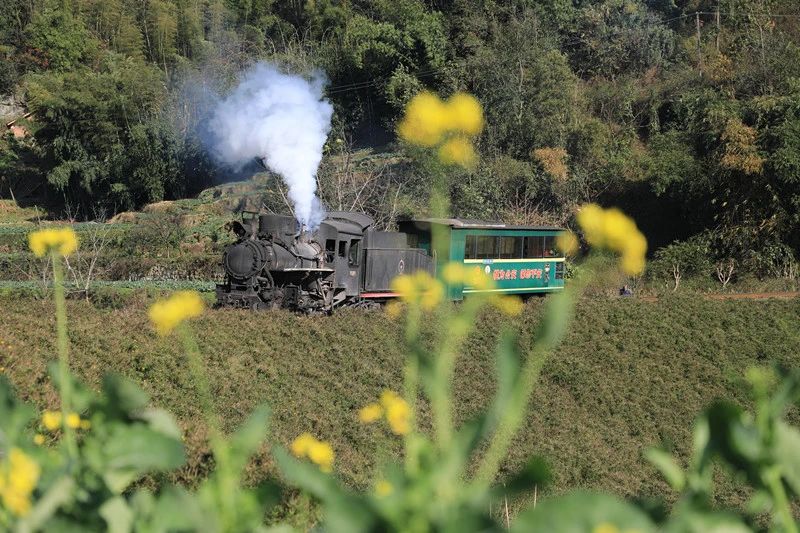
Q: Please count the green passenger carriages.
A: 1